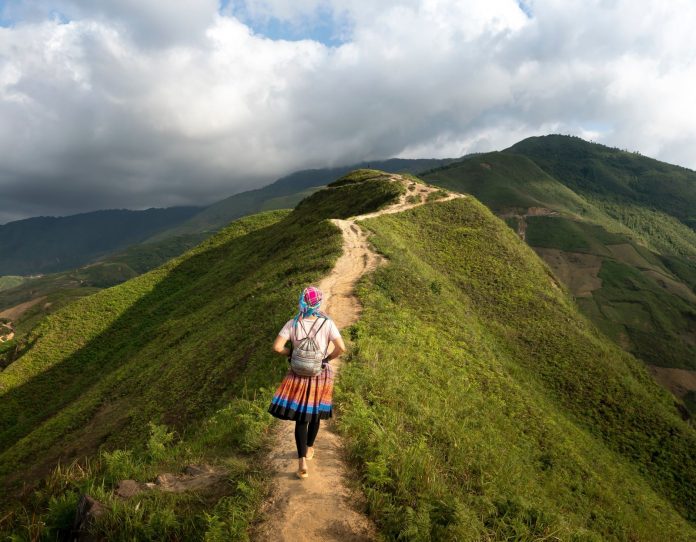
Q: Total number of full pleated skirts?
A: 1